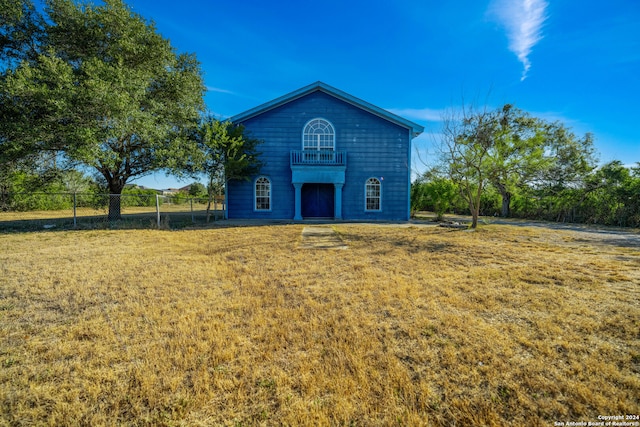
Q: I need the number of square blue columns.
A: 2